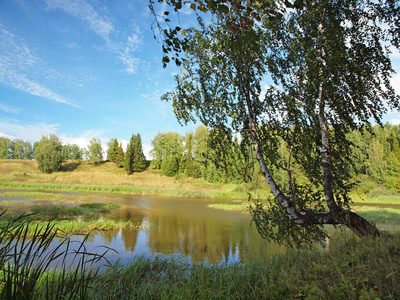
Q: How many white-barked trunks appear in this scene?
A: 2